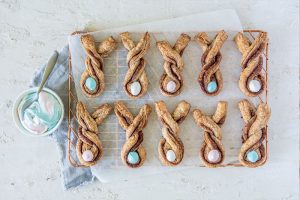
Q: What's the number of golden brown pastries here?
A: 10